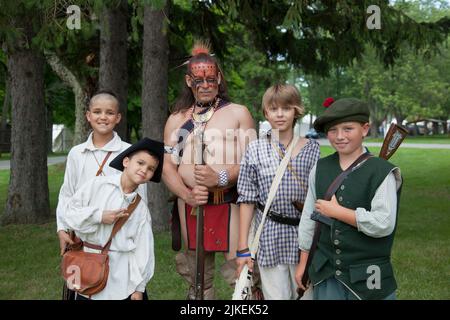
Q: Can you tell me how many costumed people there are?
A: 5